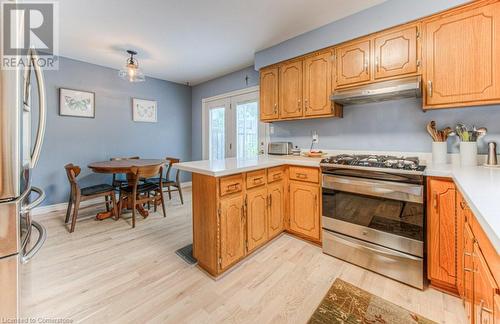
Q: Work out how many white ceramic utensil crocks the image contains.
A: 2